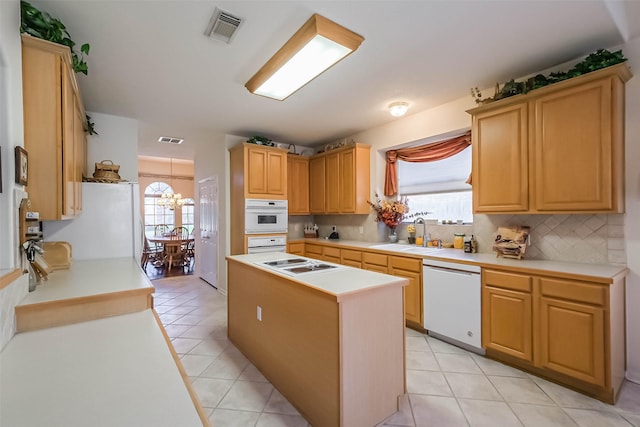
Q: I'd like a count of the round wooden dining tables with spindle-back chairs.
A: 1